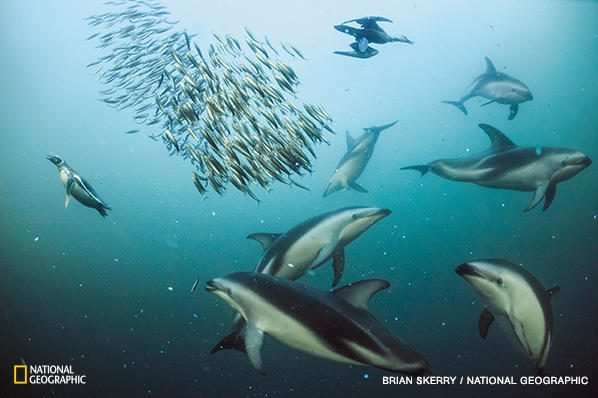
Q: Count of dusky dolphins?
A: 6